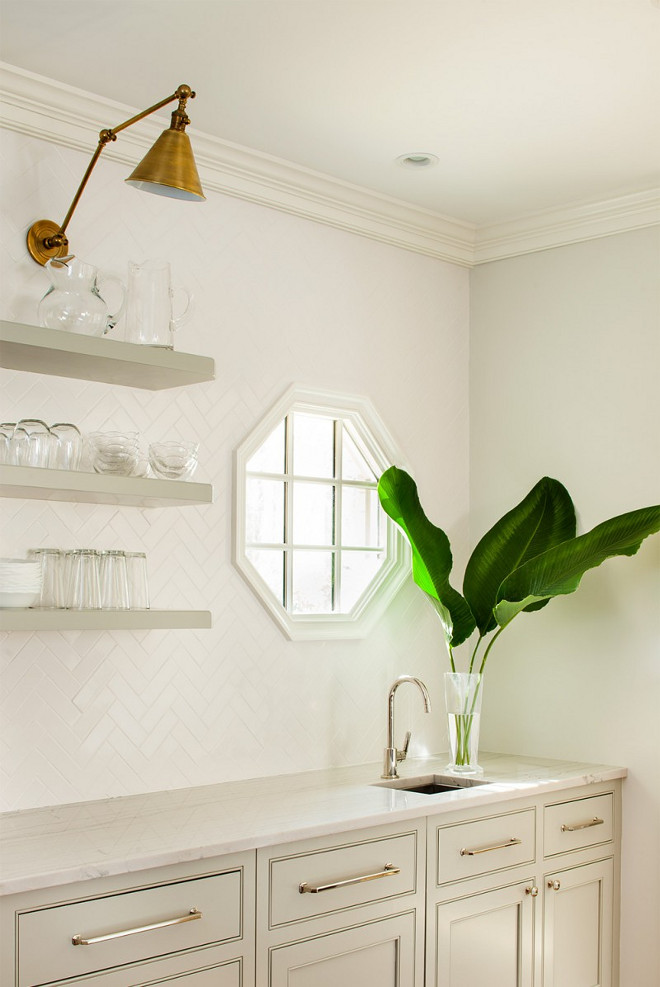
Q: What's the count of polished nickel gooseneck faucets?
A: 1